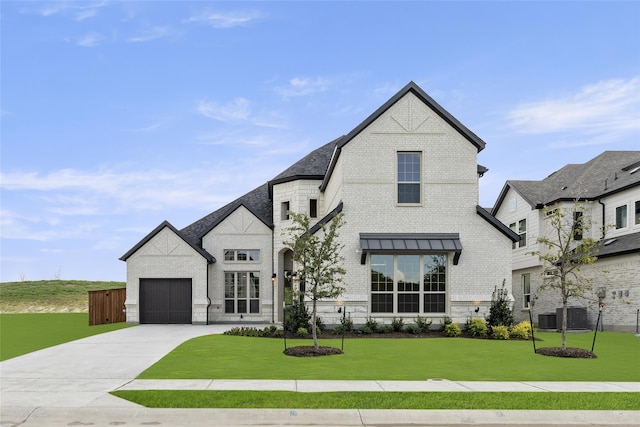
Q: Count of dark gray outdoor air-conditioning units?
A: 2